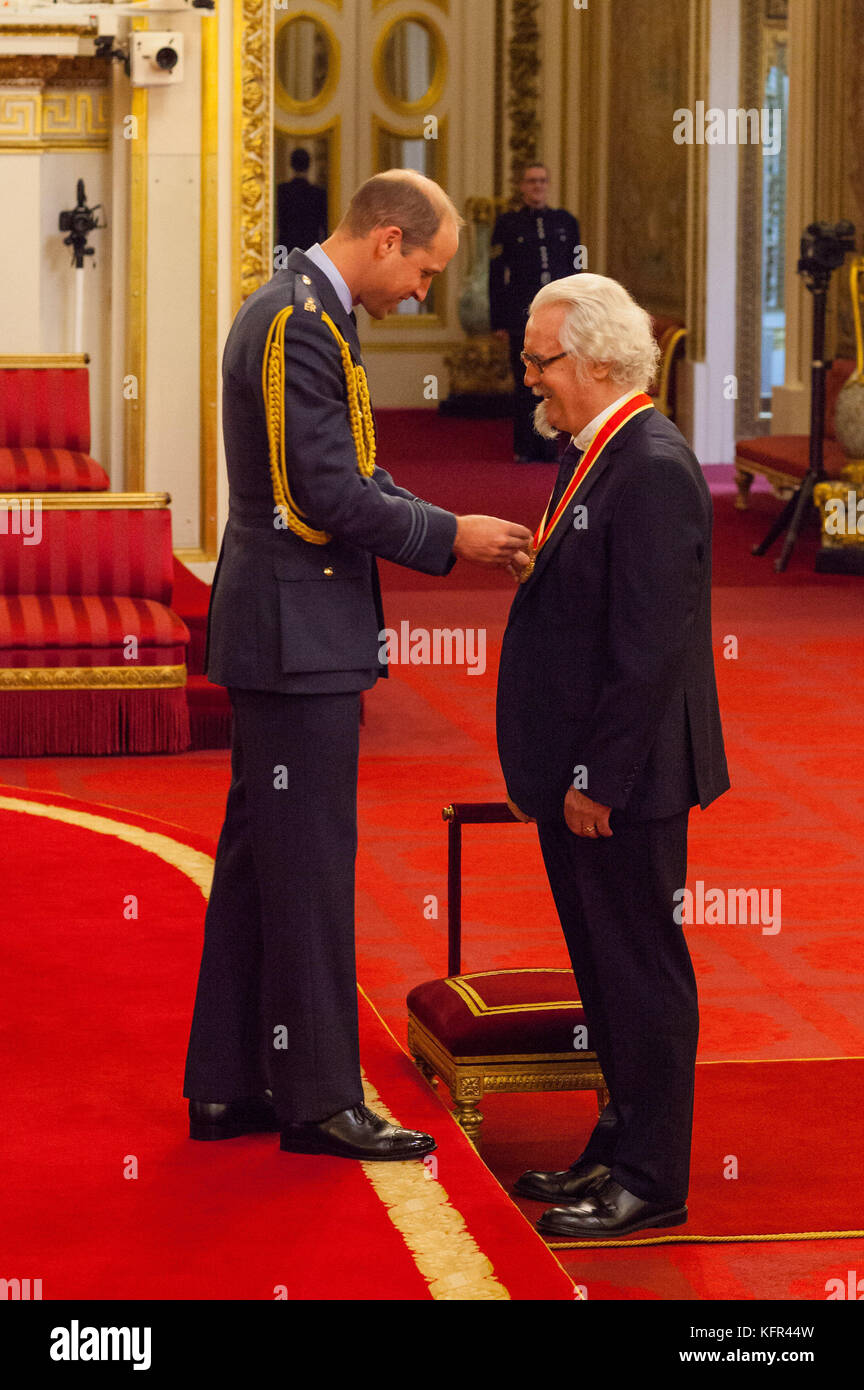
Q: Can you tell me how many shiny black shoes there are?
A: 4